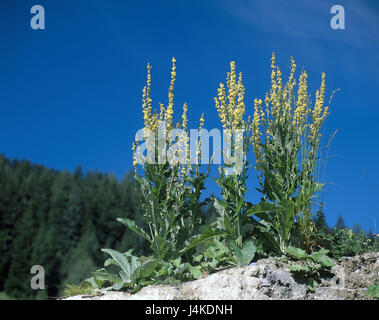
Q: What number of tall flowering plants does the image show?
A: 3